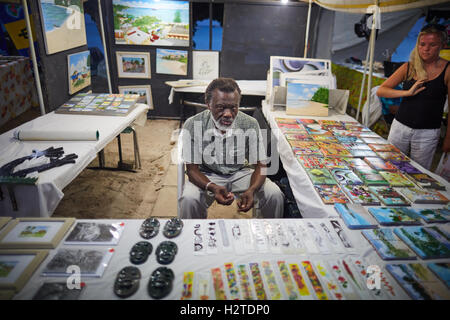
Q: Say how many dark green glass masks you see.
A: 6